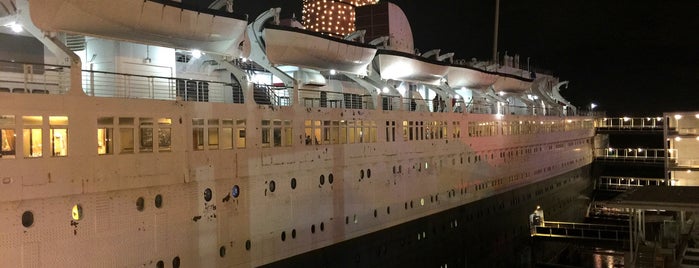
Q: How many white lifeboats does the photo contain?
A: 5